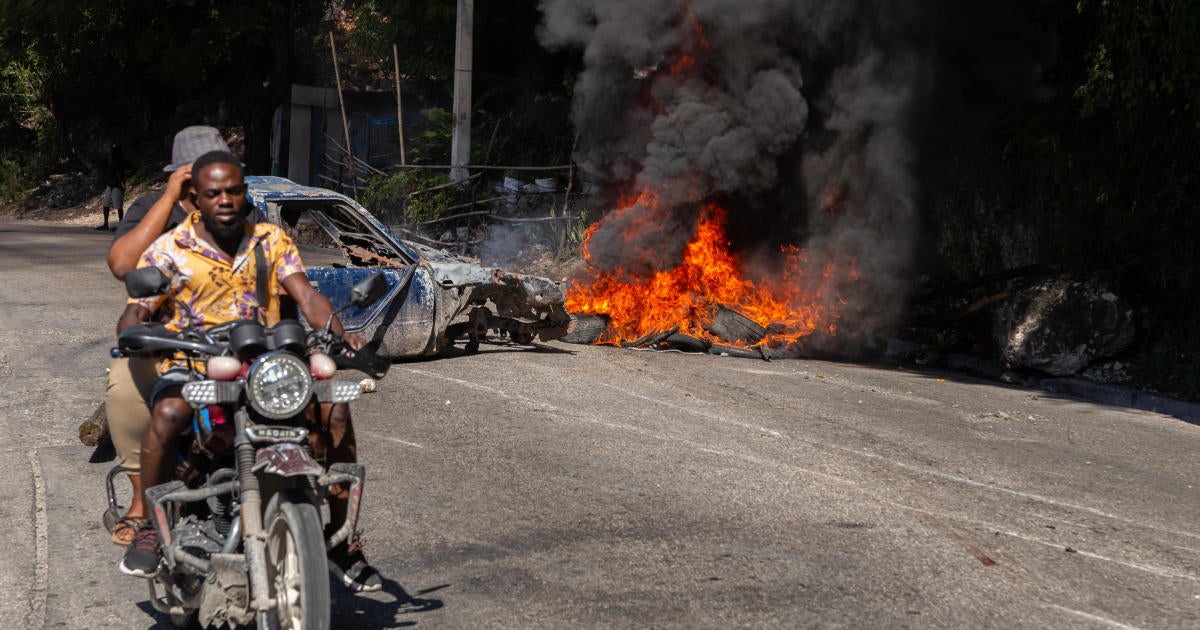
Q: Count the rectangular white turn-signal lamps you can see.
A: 2